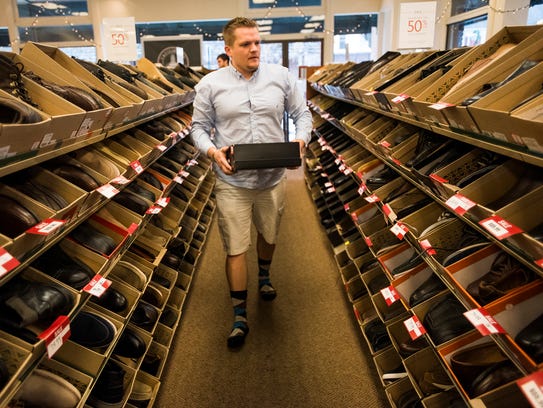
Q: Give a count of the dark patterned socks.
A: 2